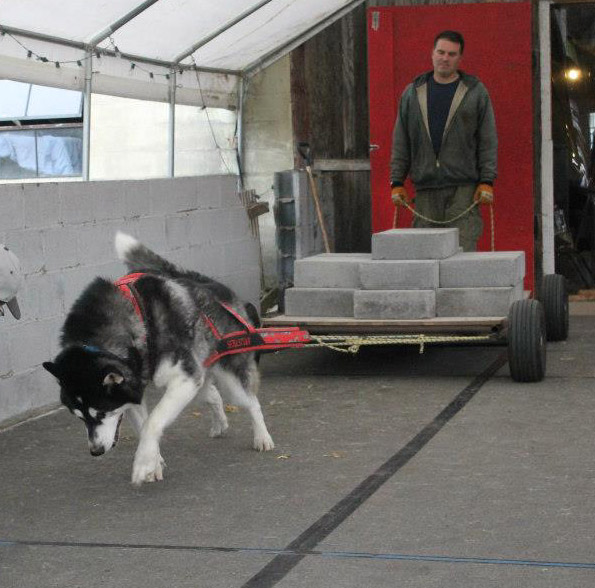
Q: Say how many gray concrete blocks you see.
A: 7